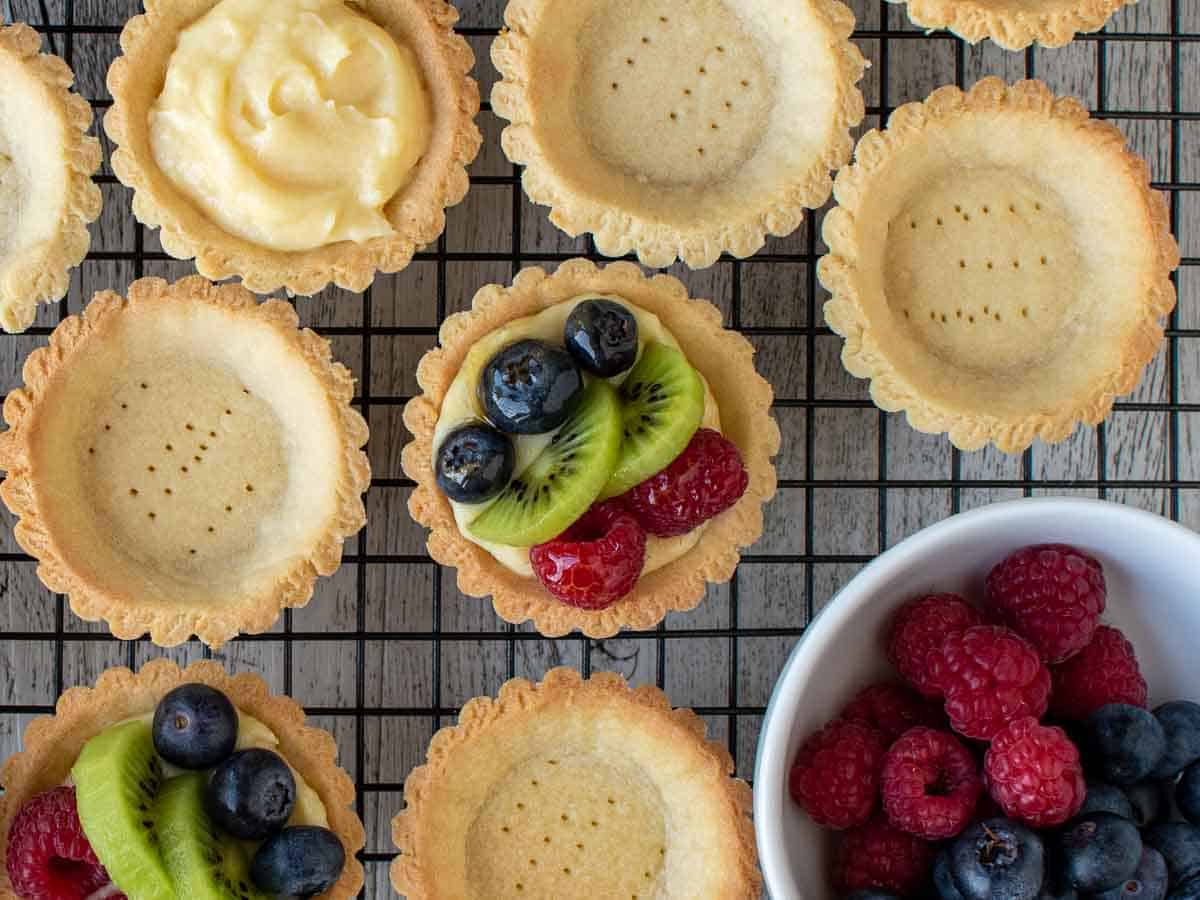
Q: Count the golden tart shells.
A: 9